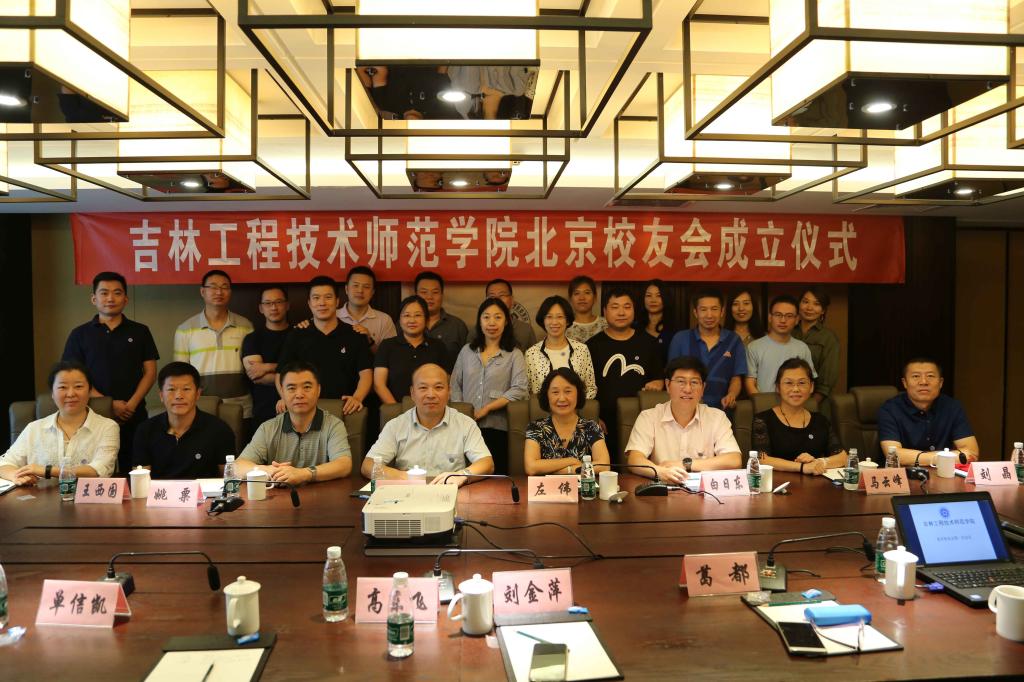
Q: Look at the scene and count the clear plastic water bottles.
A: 12